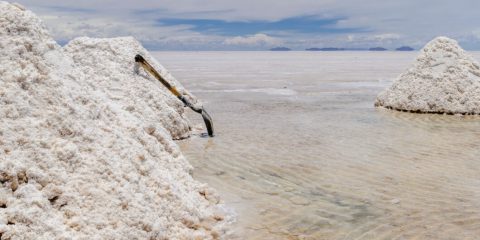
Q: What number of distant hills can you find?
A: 4